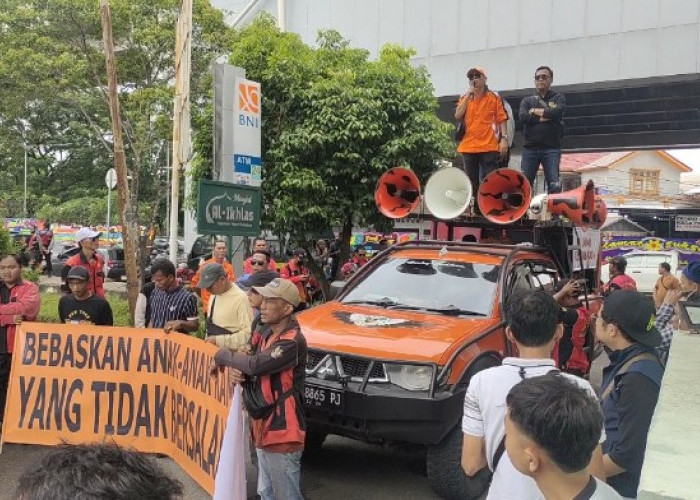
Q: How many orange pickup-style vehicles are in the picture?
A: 1